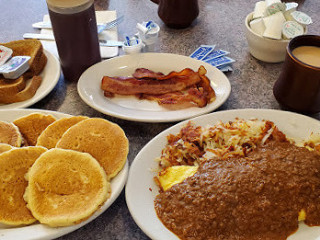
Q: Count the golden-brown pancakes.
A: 7